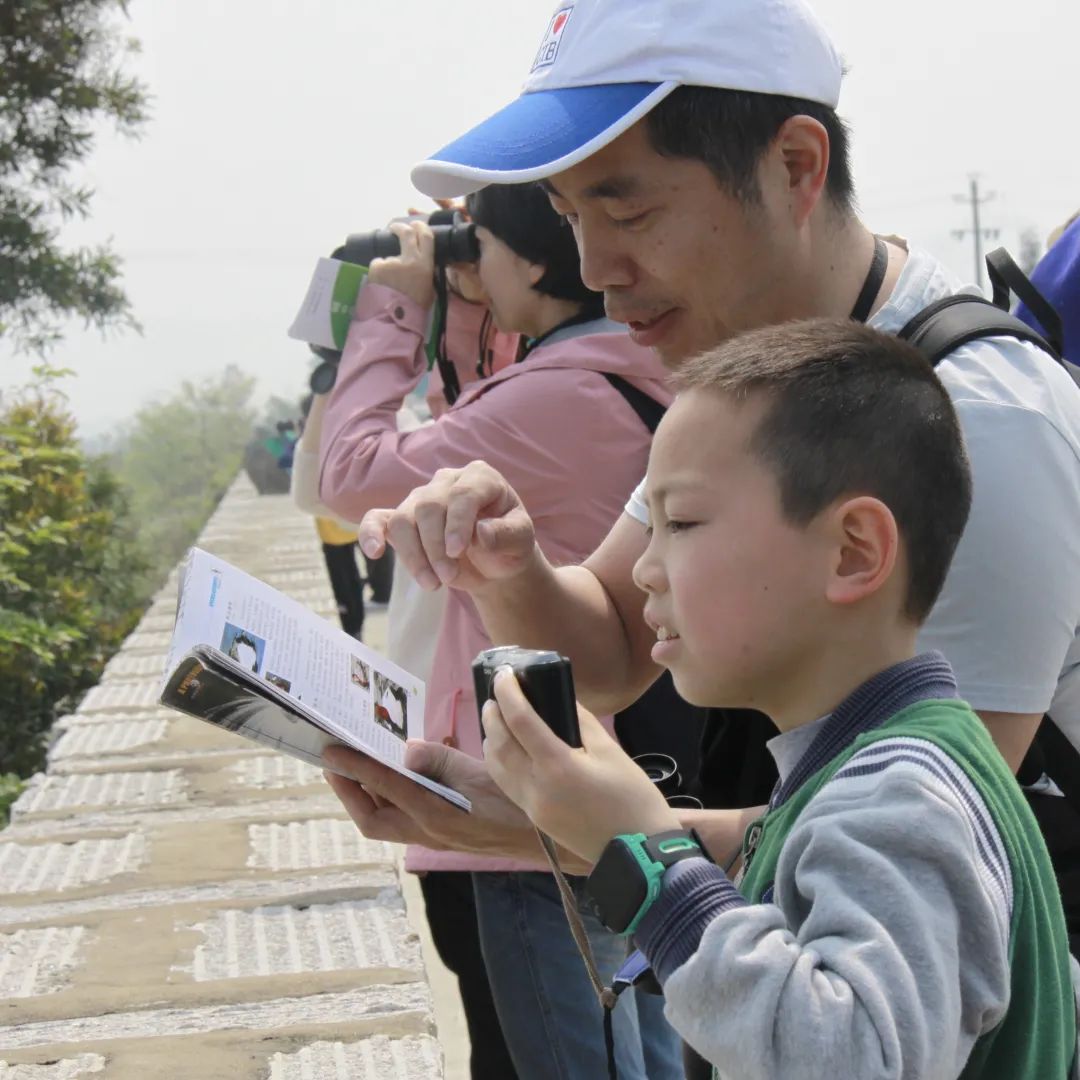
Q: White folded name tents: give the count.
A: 0